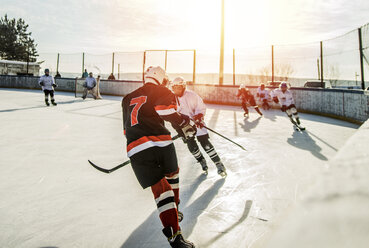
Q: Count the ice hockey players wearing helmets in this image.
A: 7